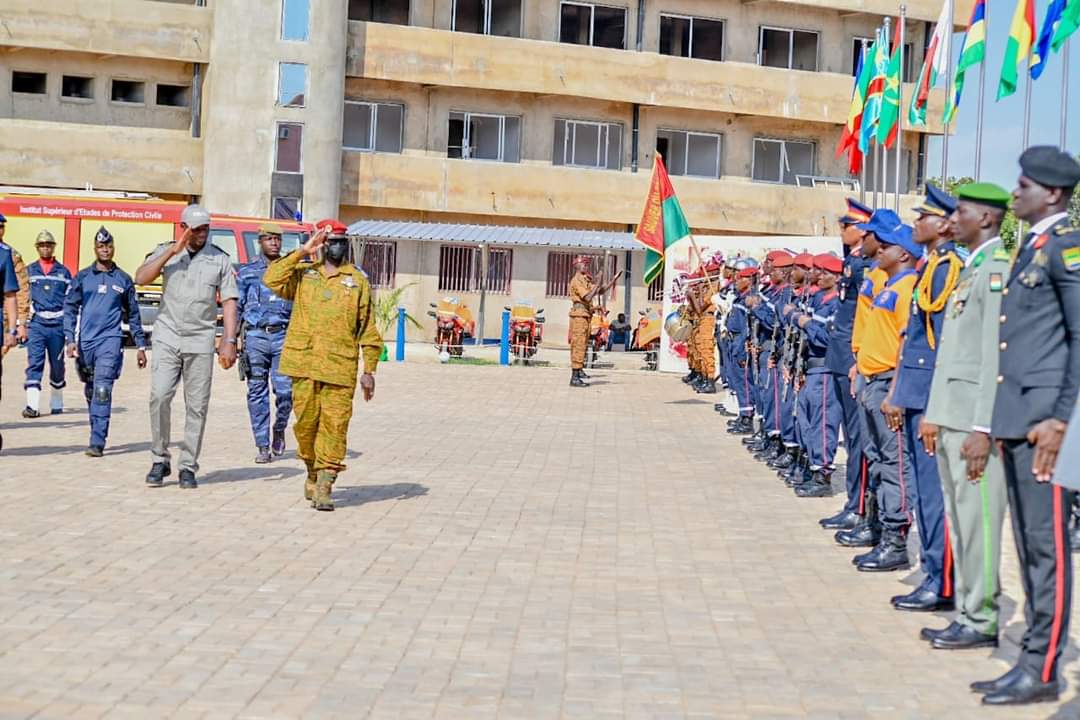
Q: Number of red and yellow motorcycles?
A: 4